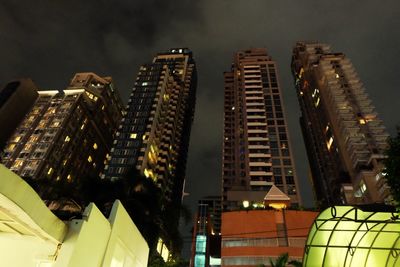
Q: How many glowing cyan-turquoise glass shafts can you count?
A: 1